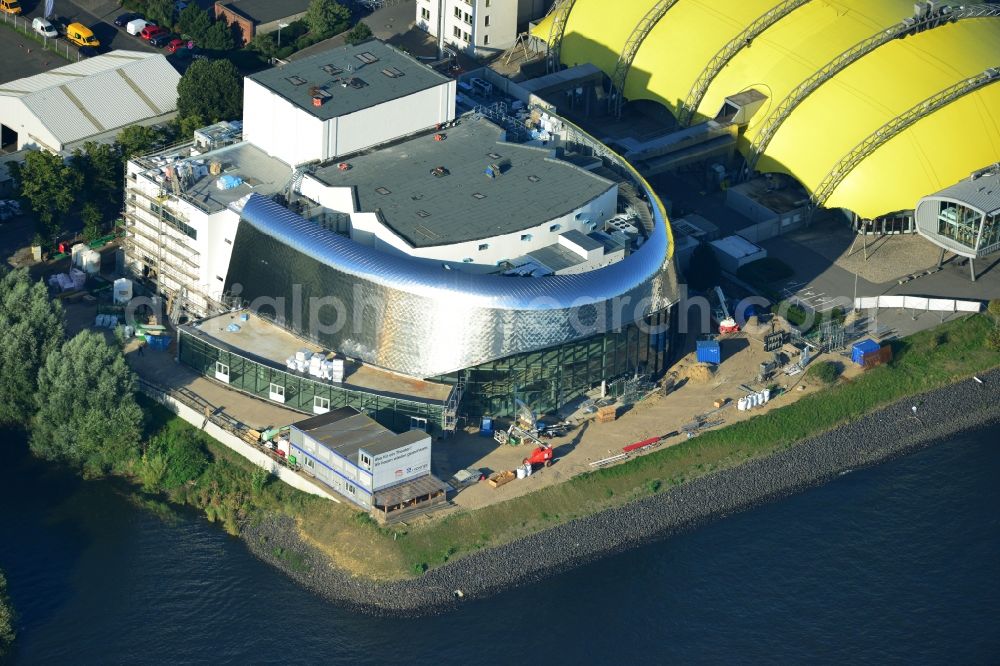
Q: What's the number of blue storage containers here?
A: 2